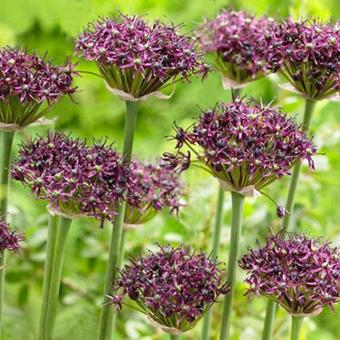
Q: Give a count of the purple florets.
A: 10